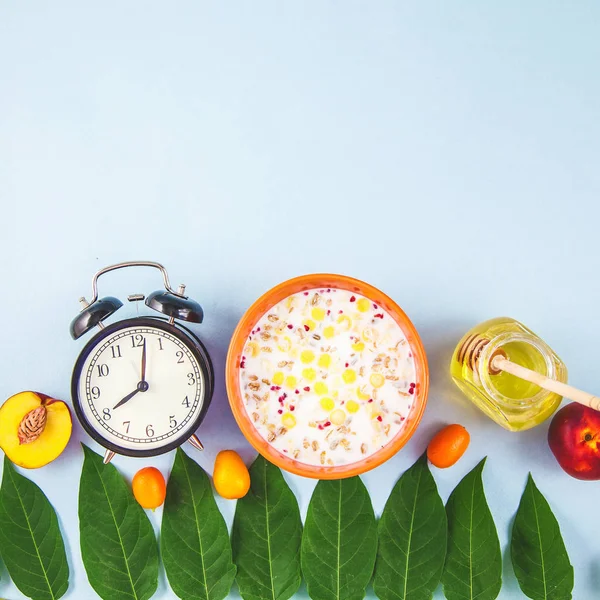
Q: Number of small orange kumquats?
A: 3